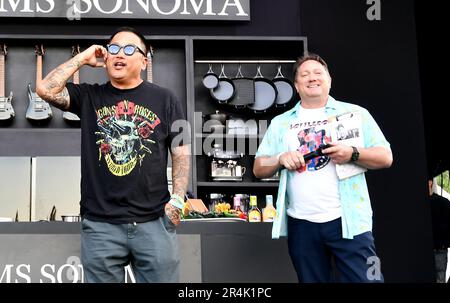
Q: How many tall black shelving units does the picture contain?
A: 1